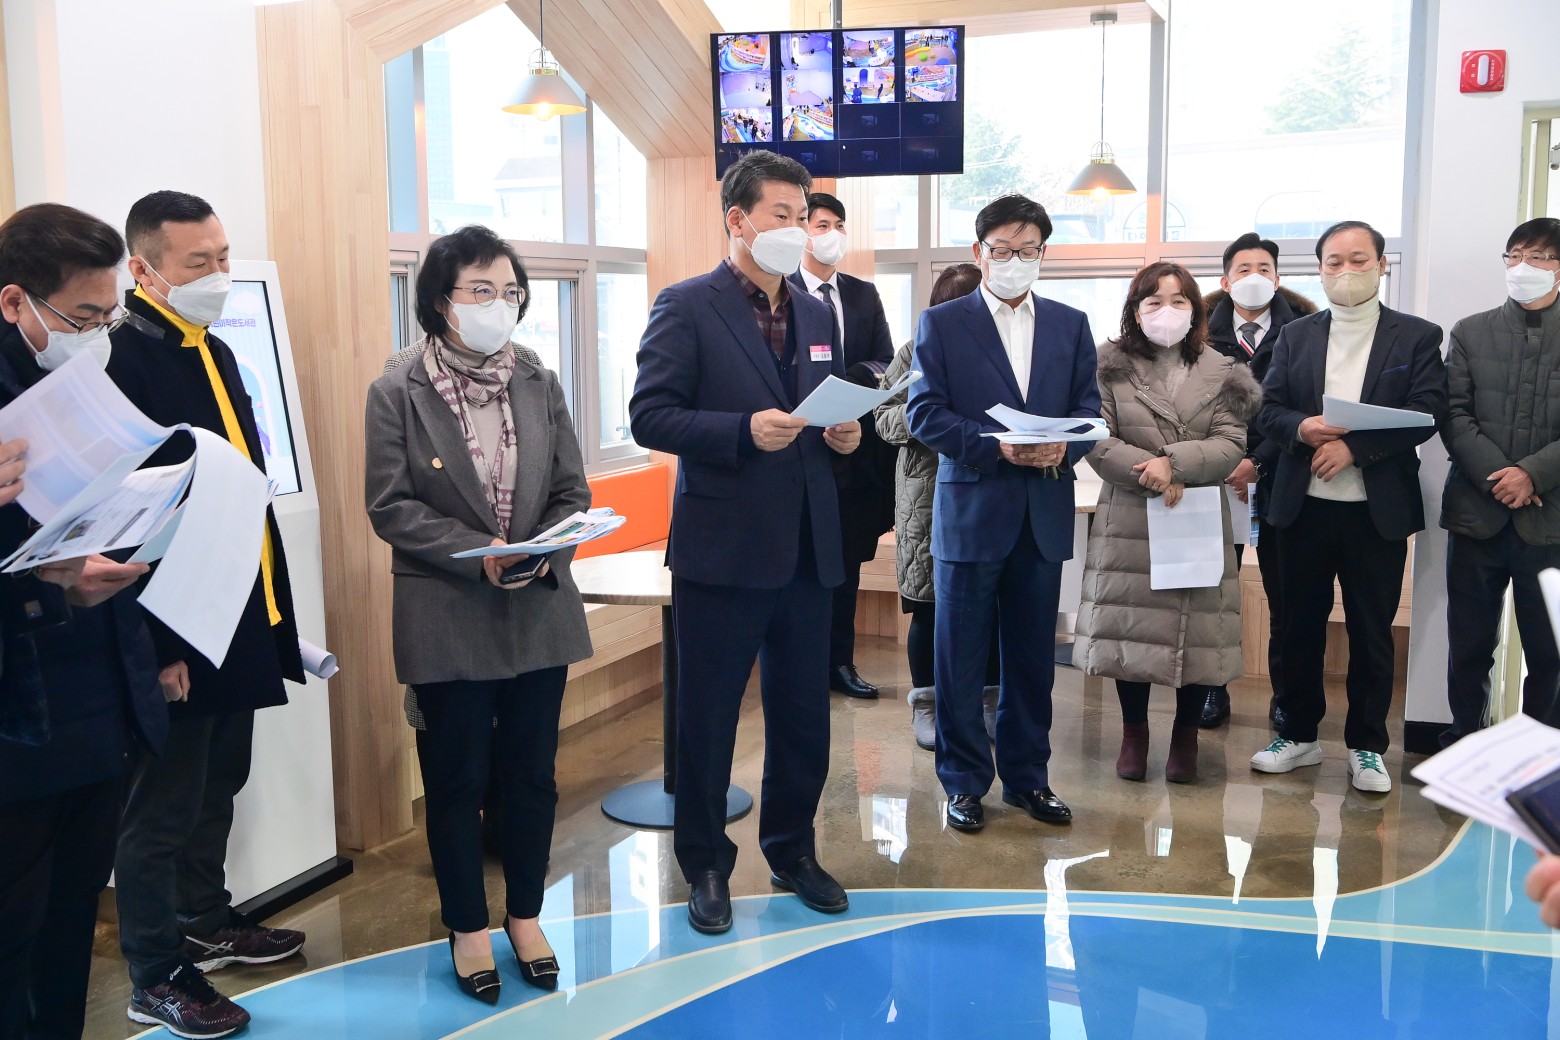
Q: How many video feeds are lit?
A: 10